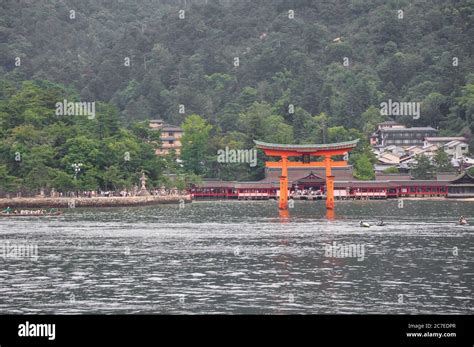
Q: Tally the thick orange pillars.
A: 2